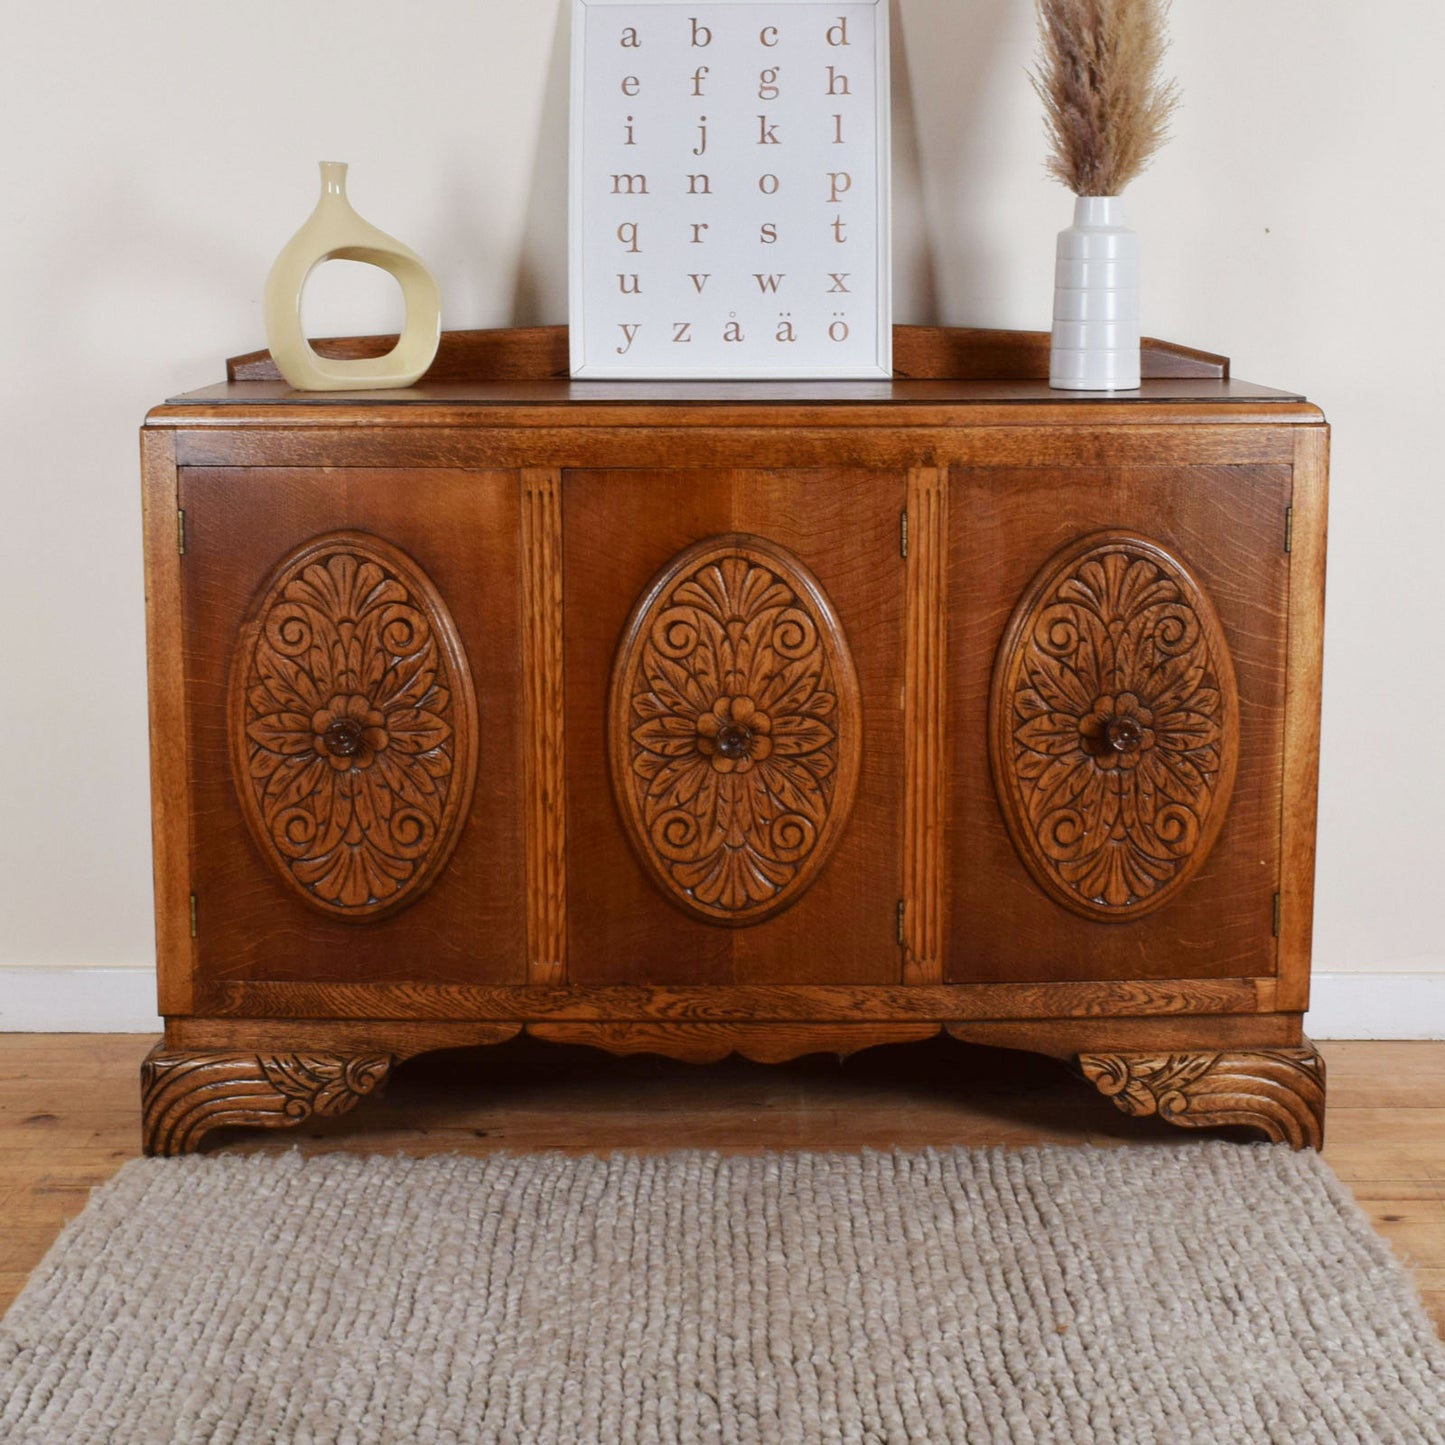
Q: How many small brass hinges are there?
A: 6